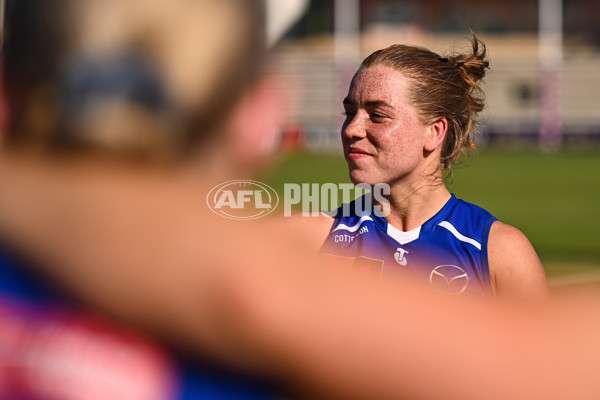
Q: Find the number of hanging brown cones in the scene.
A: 0